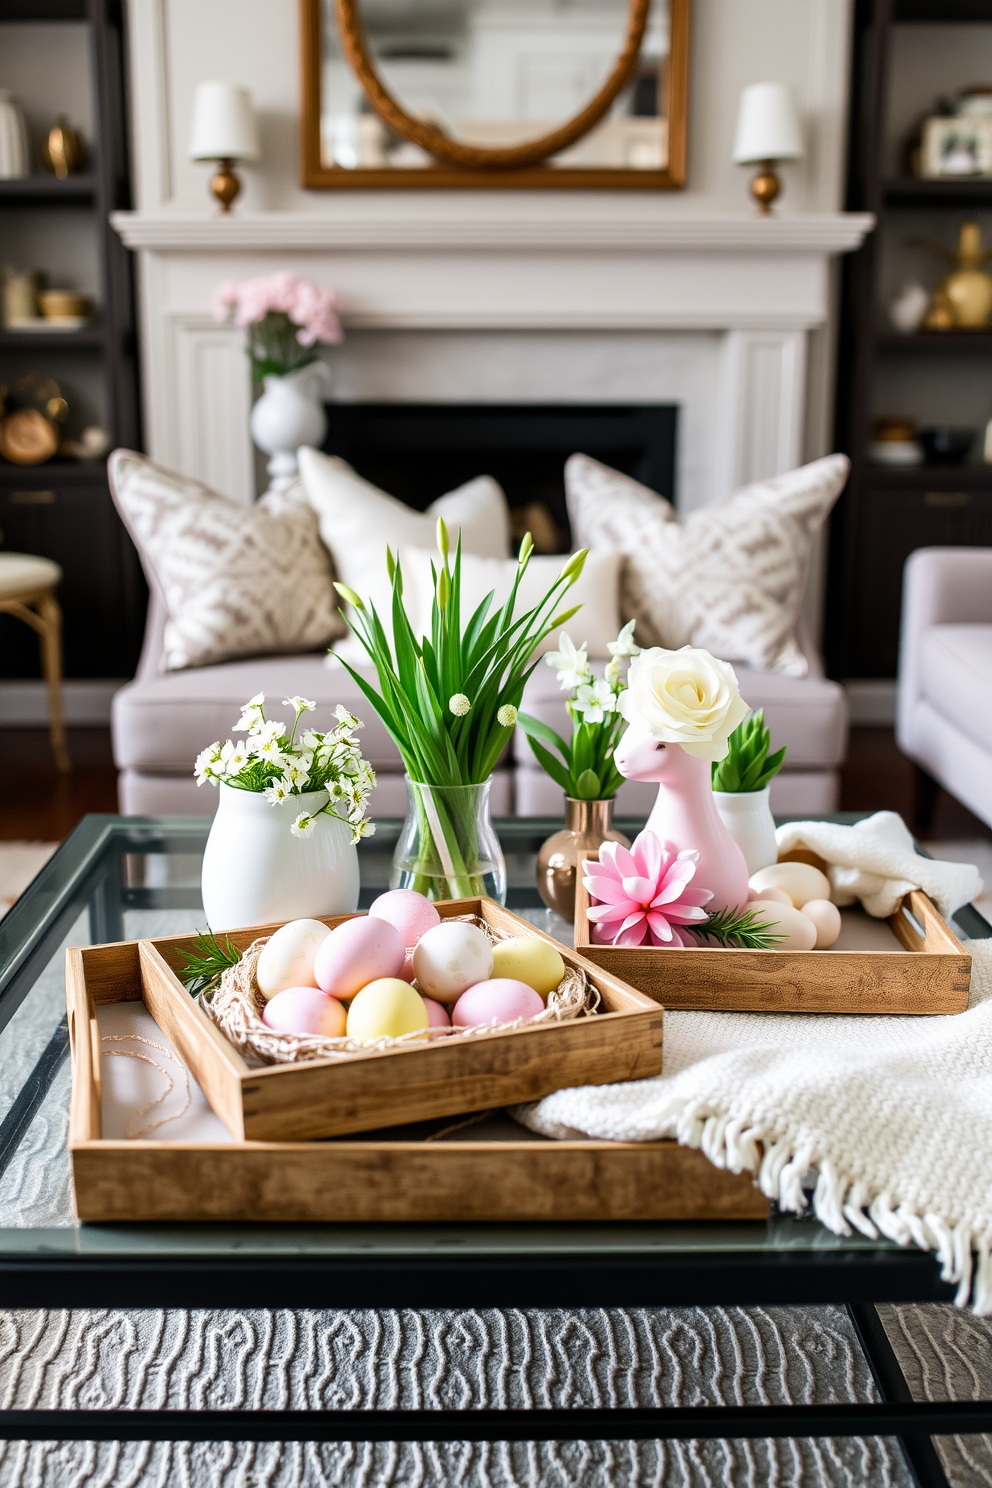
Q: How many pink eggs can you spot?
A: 5